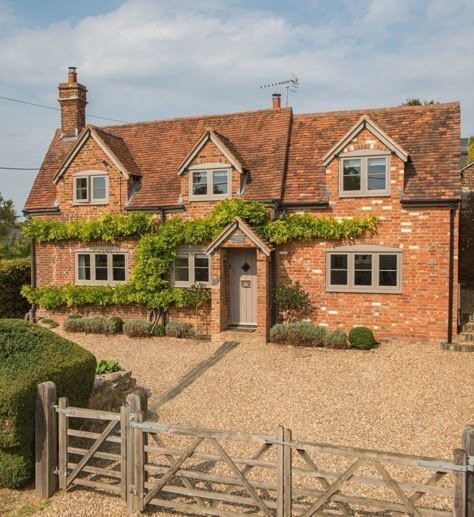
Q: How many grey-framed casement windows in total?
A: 6